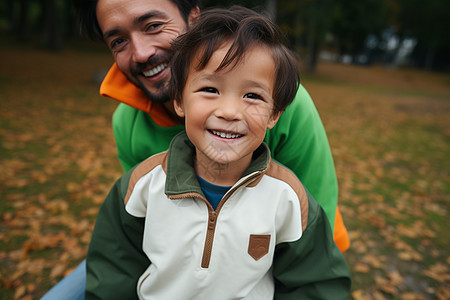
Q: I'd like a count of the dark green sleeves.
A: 2